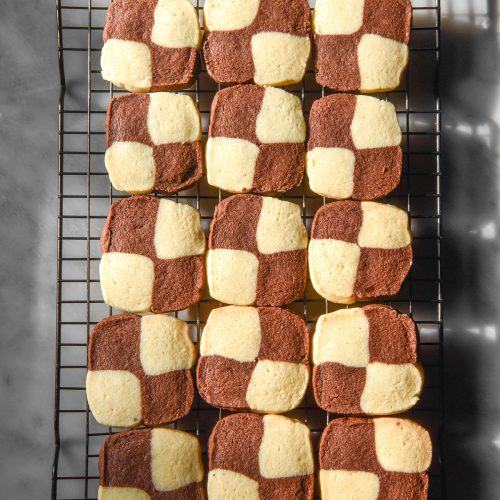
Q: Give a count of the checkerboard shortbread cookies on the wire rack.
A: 15